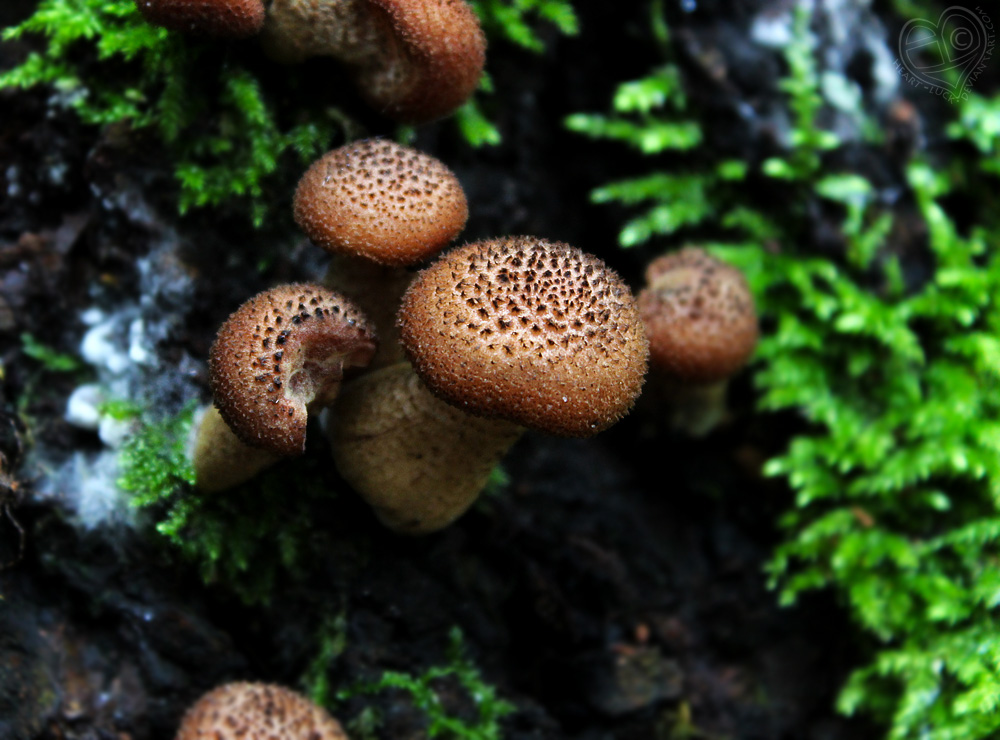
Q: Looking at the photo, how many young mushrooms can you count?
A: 7